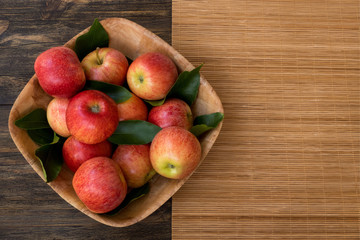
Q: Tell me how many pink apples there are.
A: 11